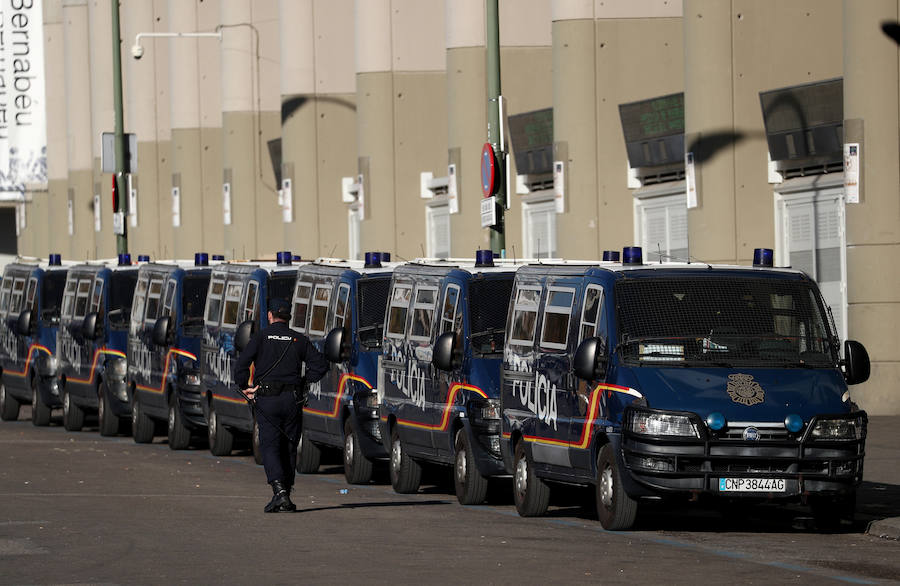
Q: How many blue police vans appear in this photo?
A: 7